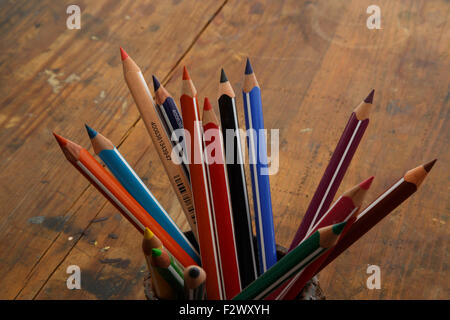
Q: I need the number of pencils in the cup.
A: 15